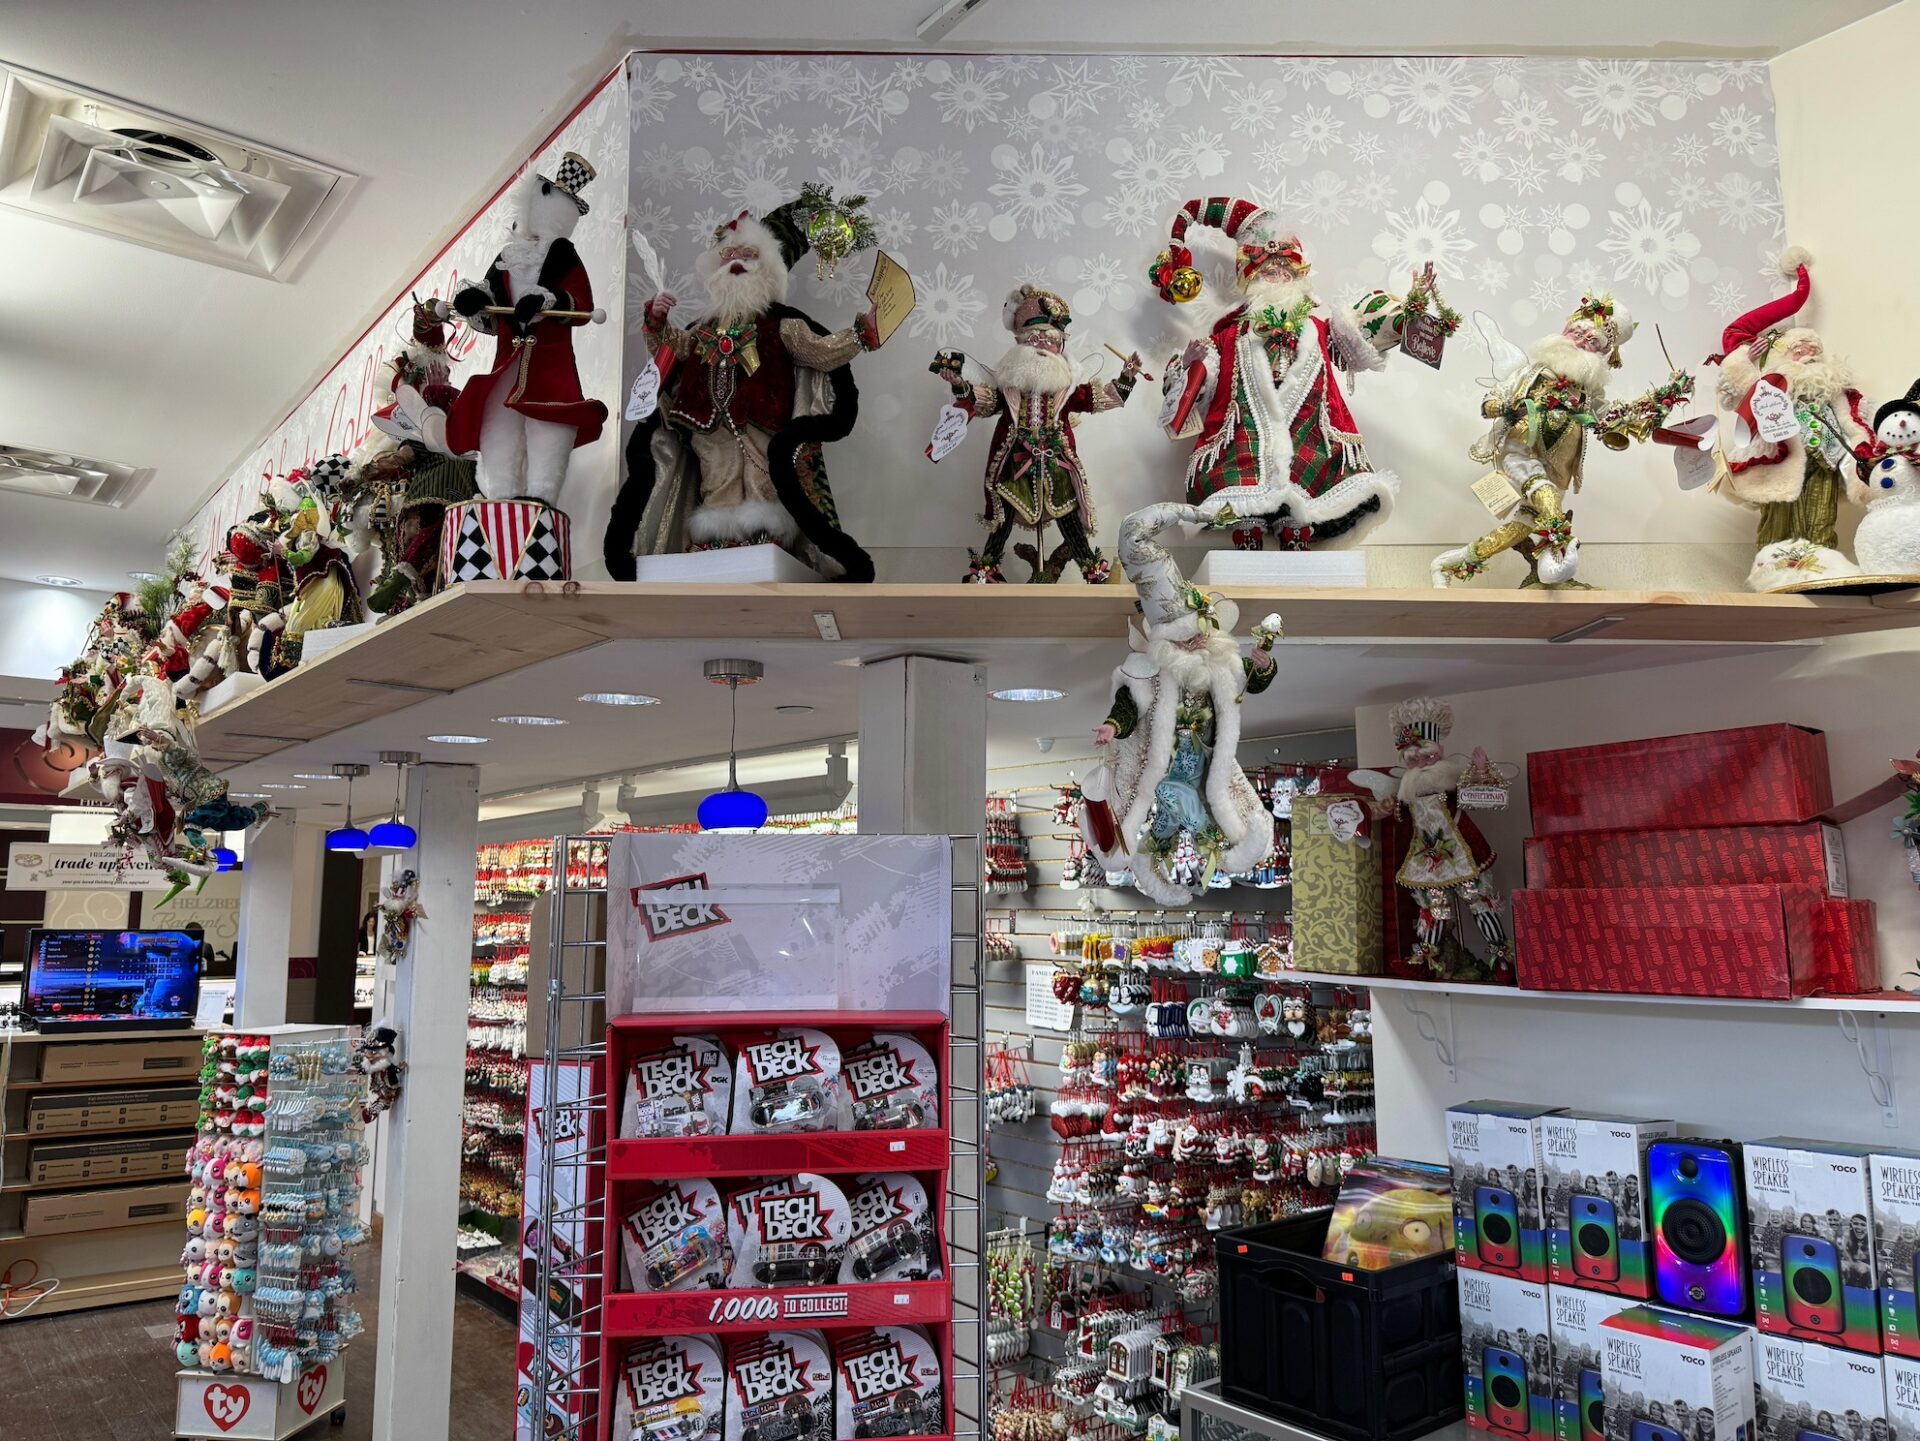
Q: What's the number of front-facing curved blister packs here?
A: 9